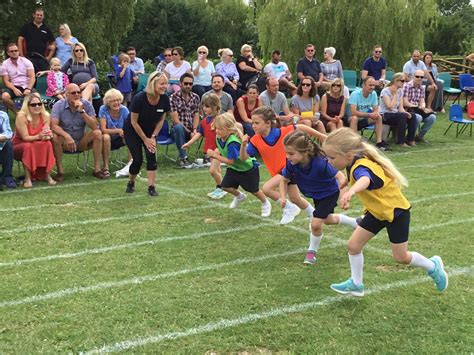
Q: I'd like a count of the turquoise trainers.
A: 2